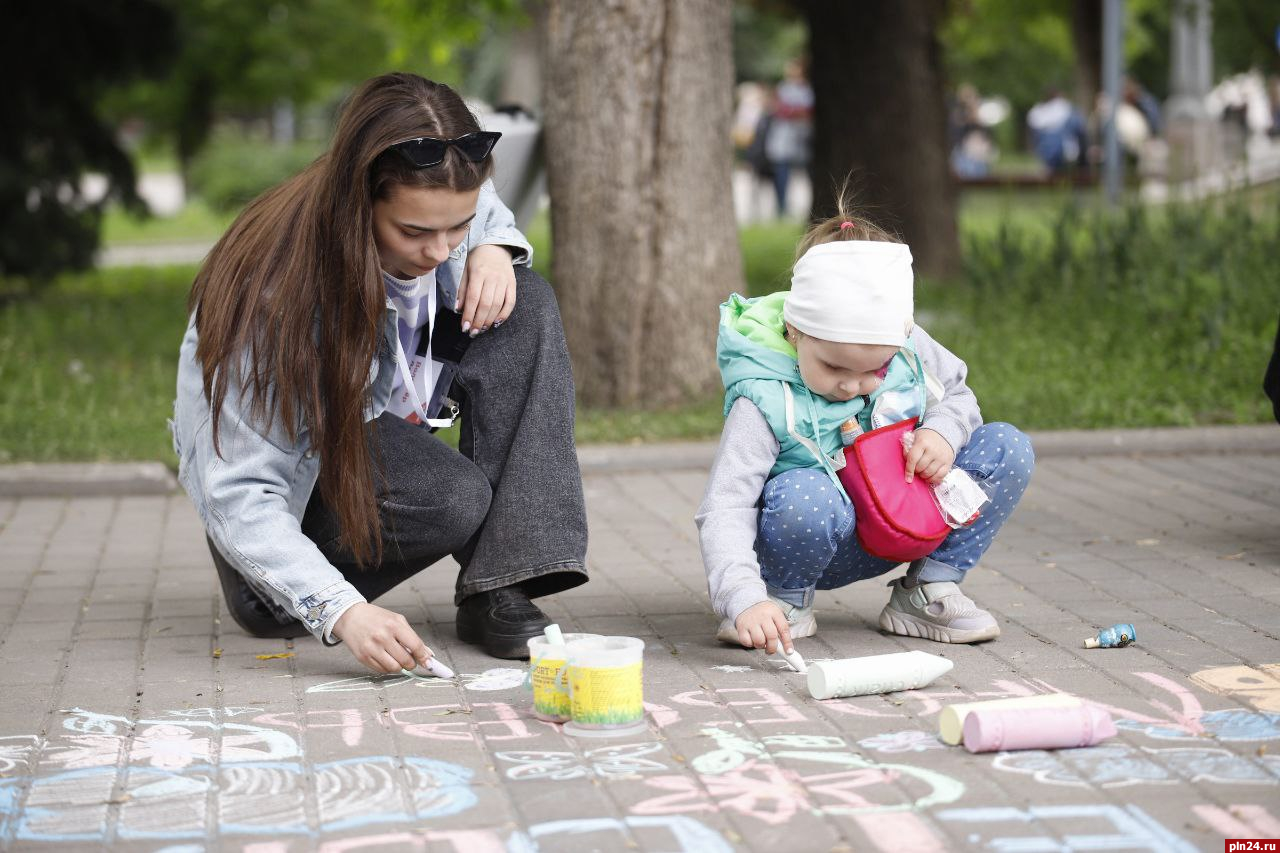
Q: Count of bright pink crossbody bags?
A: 1